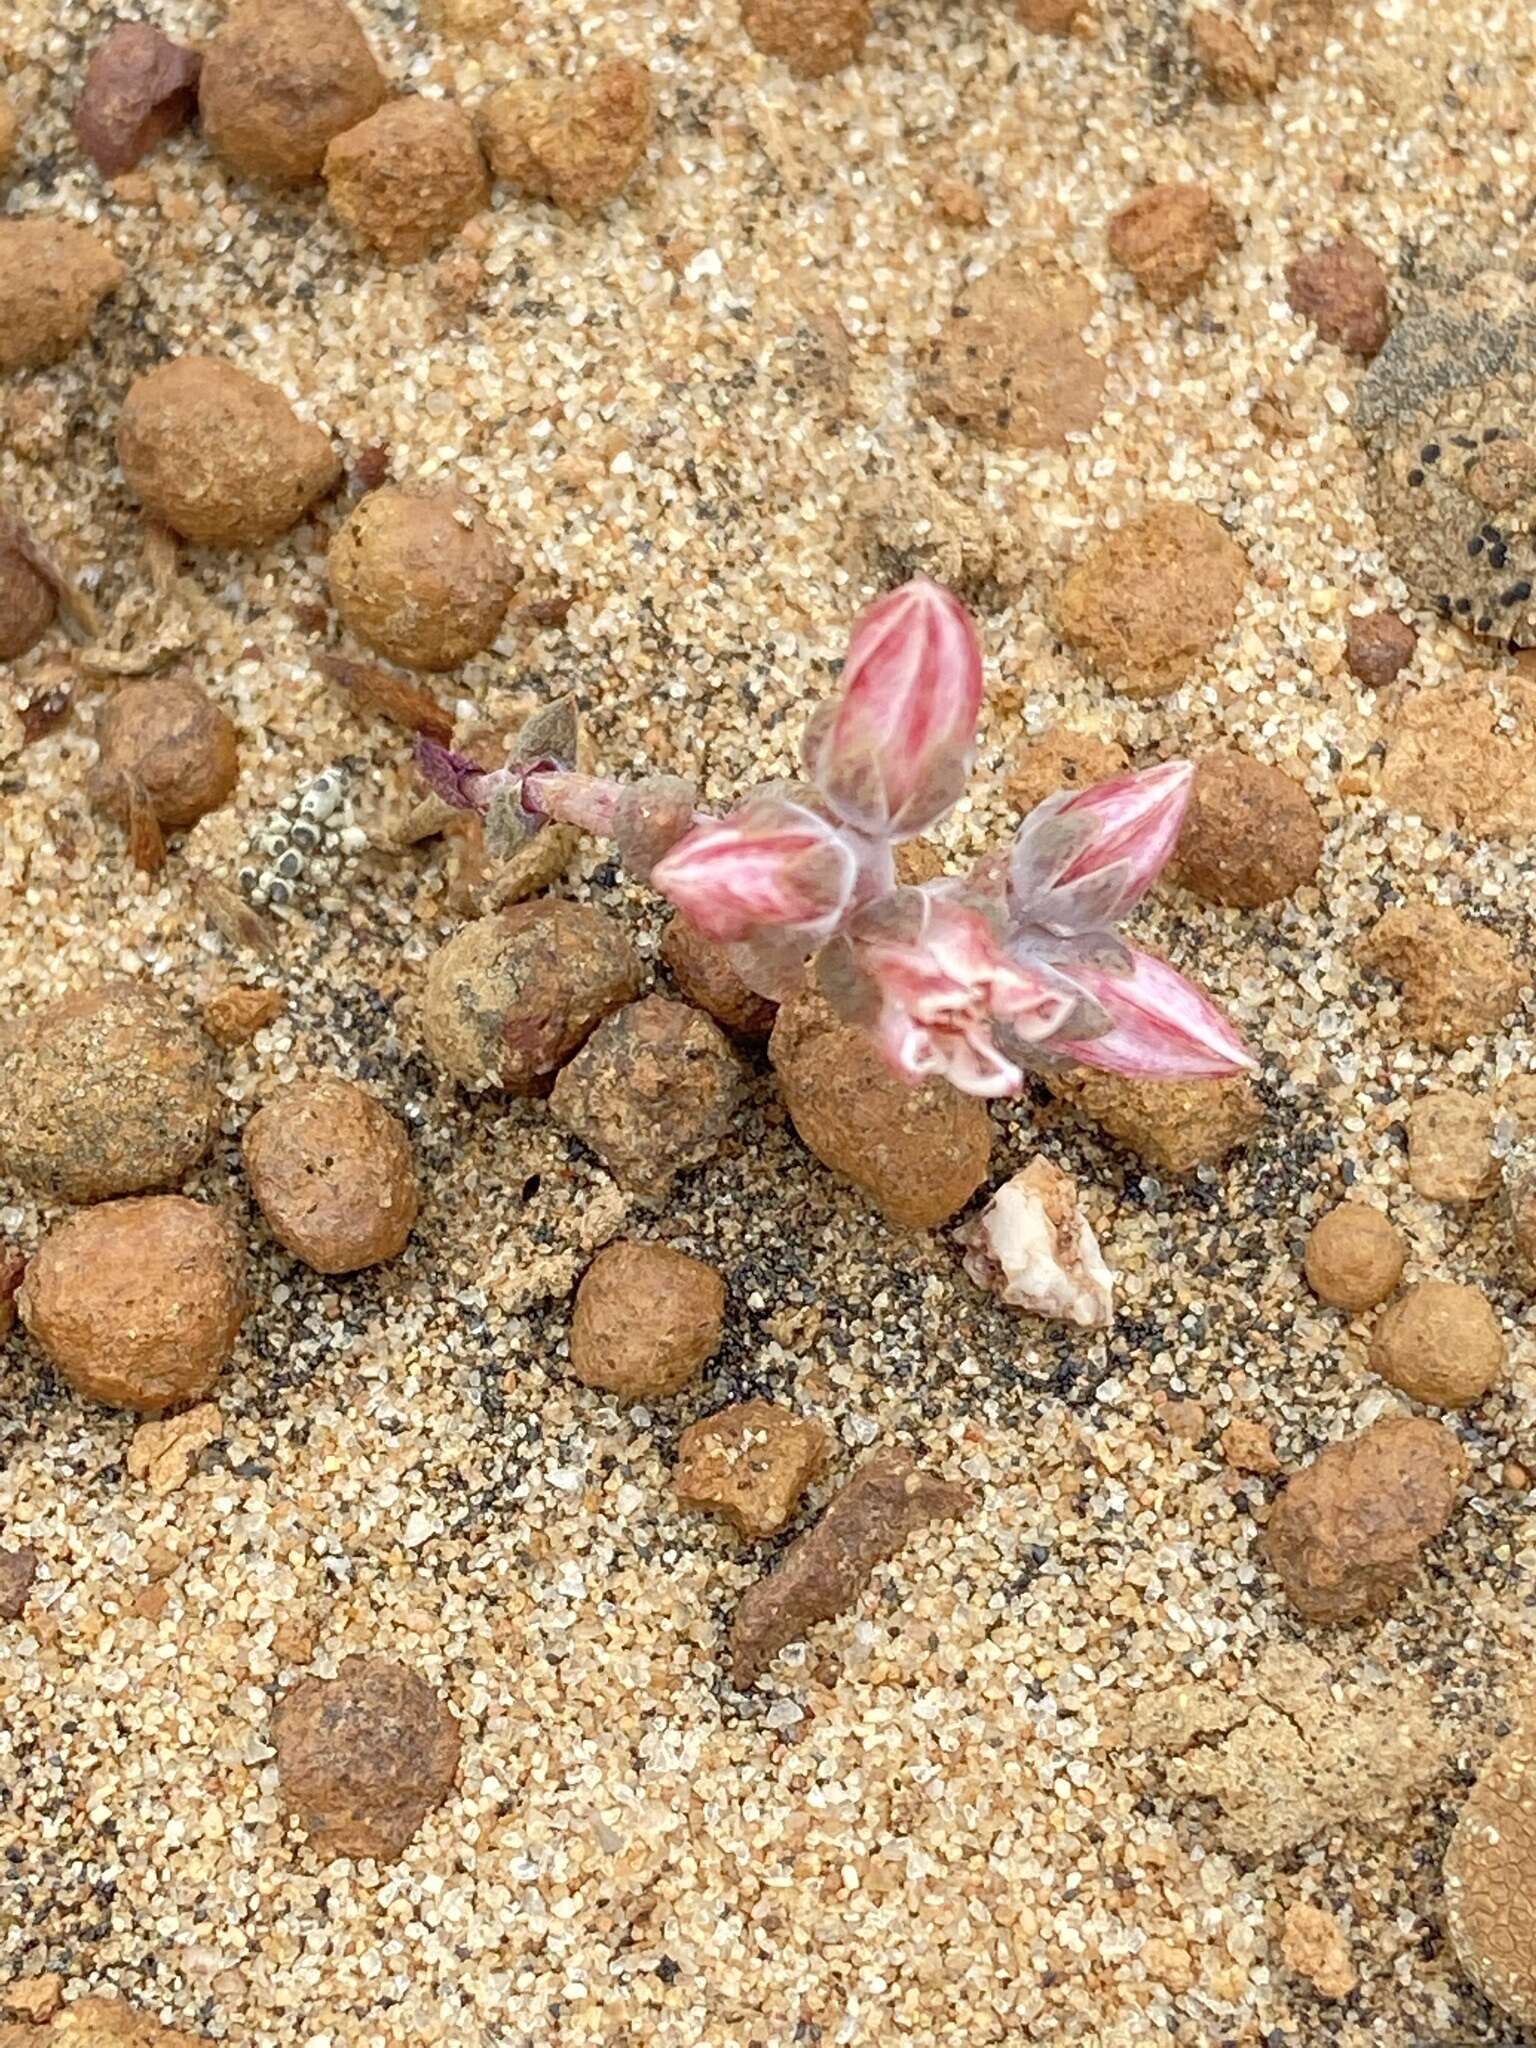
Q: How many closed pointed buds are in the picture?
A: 4